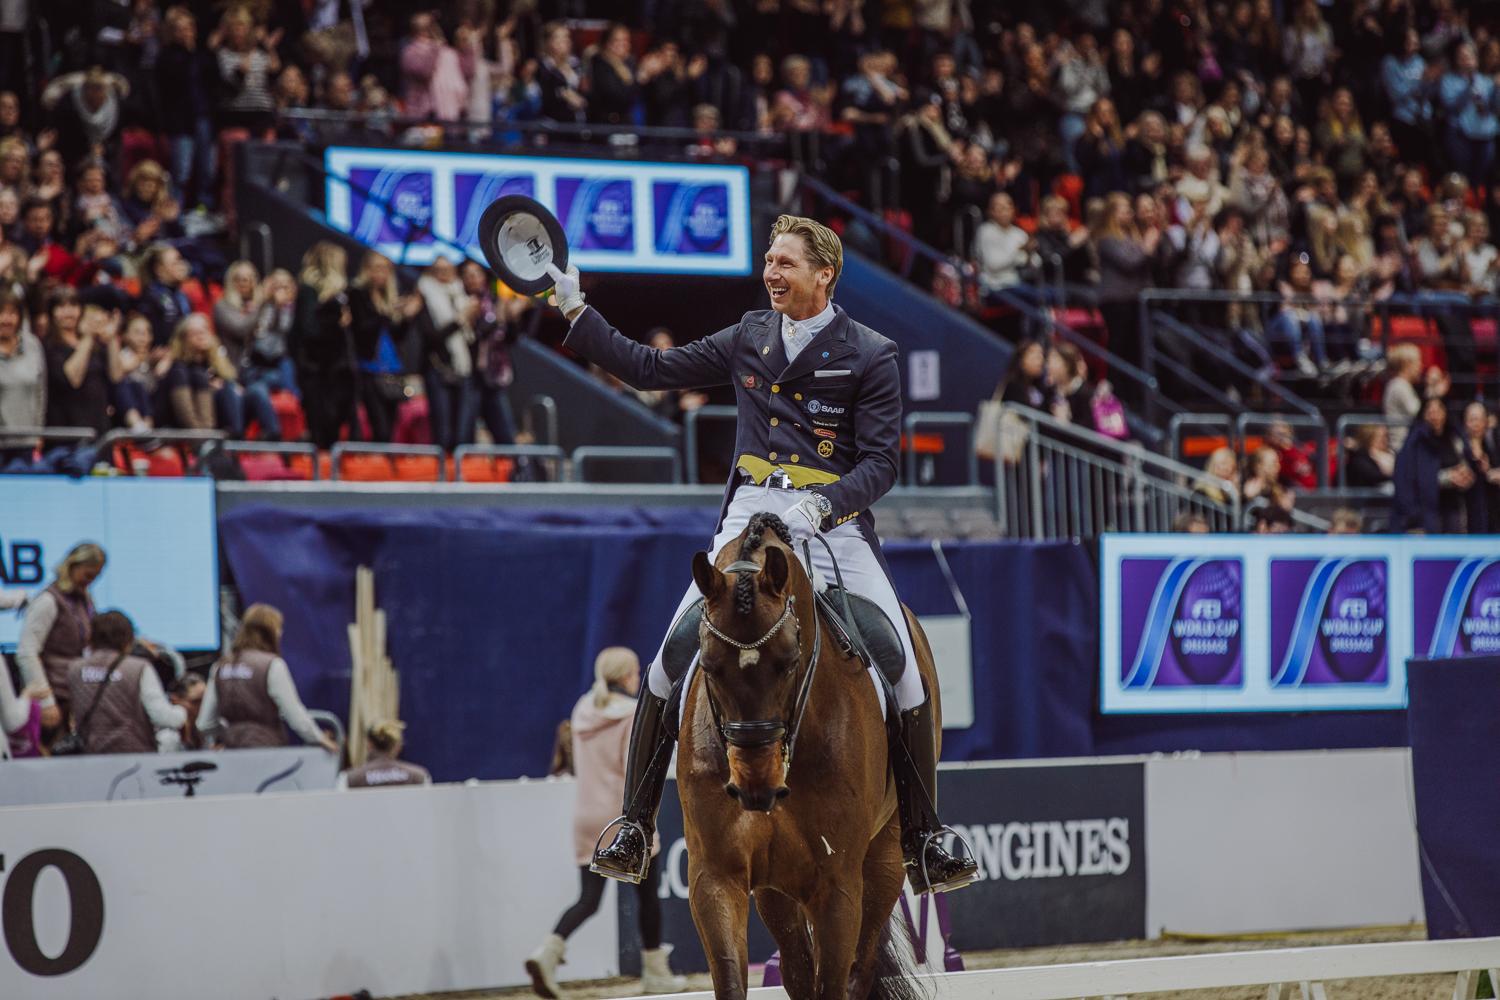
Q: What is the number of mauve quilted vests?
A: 4